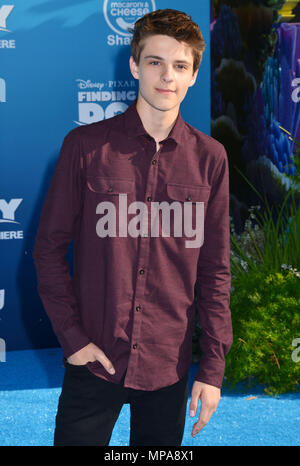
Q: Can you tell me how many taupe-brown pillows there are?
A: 0